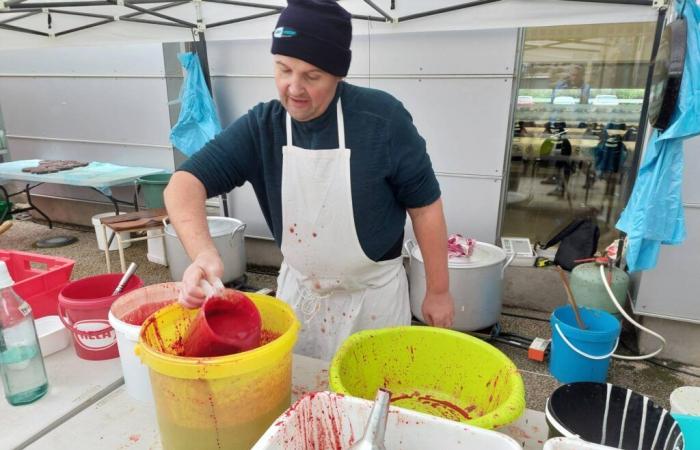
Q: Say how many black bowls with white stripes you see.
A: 1